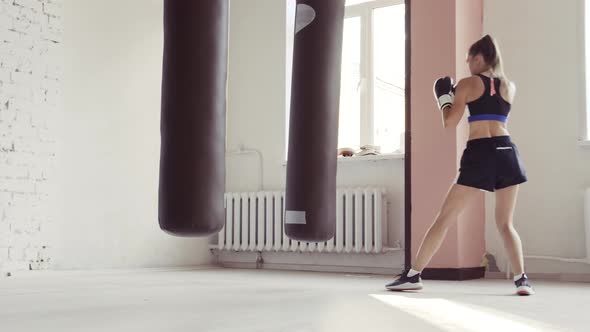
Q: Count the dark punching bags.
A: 2